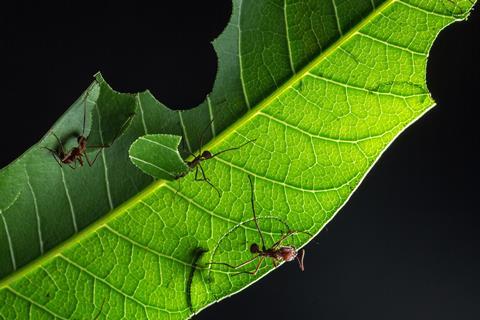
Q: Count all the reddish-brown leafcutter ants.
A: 3